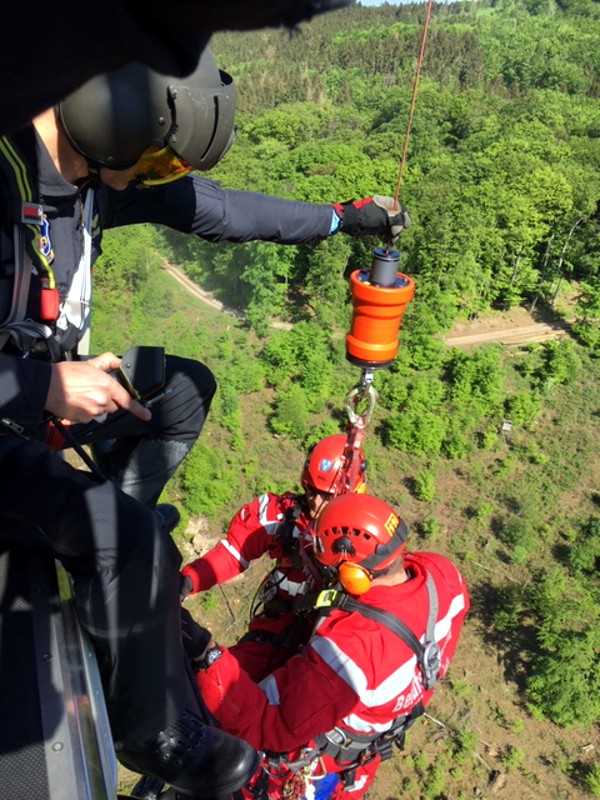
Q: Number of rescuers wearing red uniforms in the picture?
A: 2